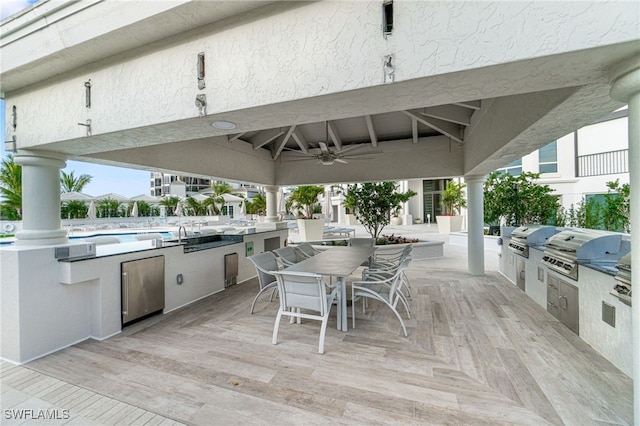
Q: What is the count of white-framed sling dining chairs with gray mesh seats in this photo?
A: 8